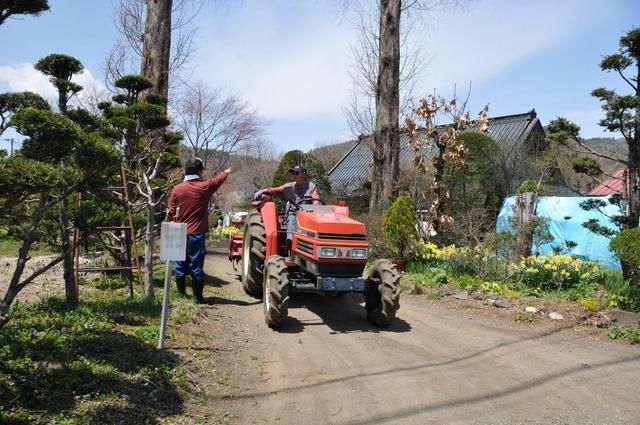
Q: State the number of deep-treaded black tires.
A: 3